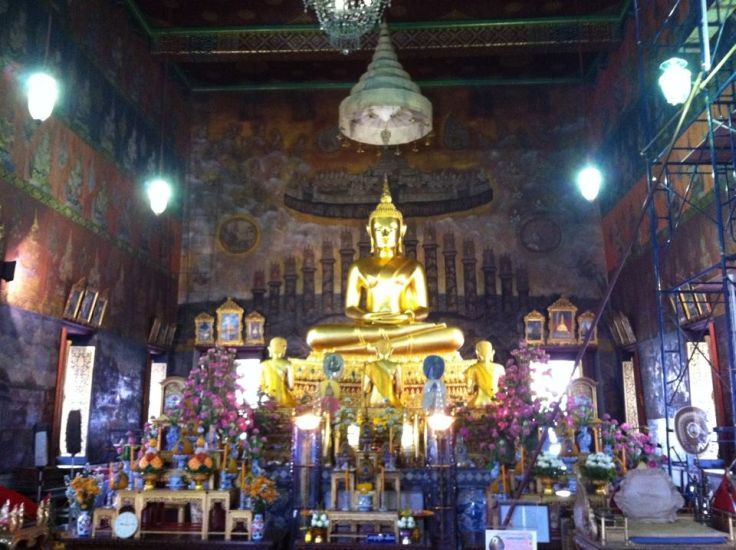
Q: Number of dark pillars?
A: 14